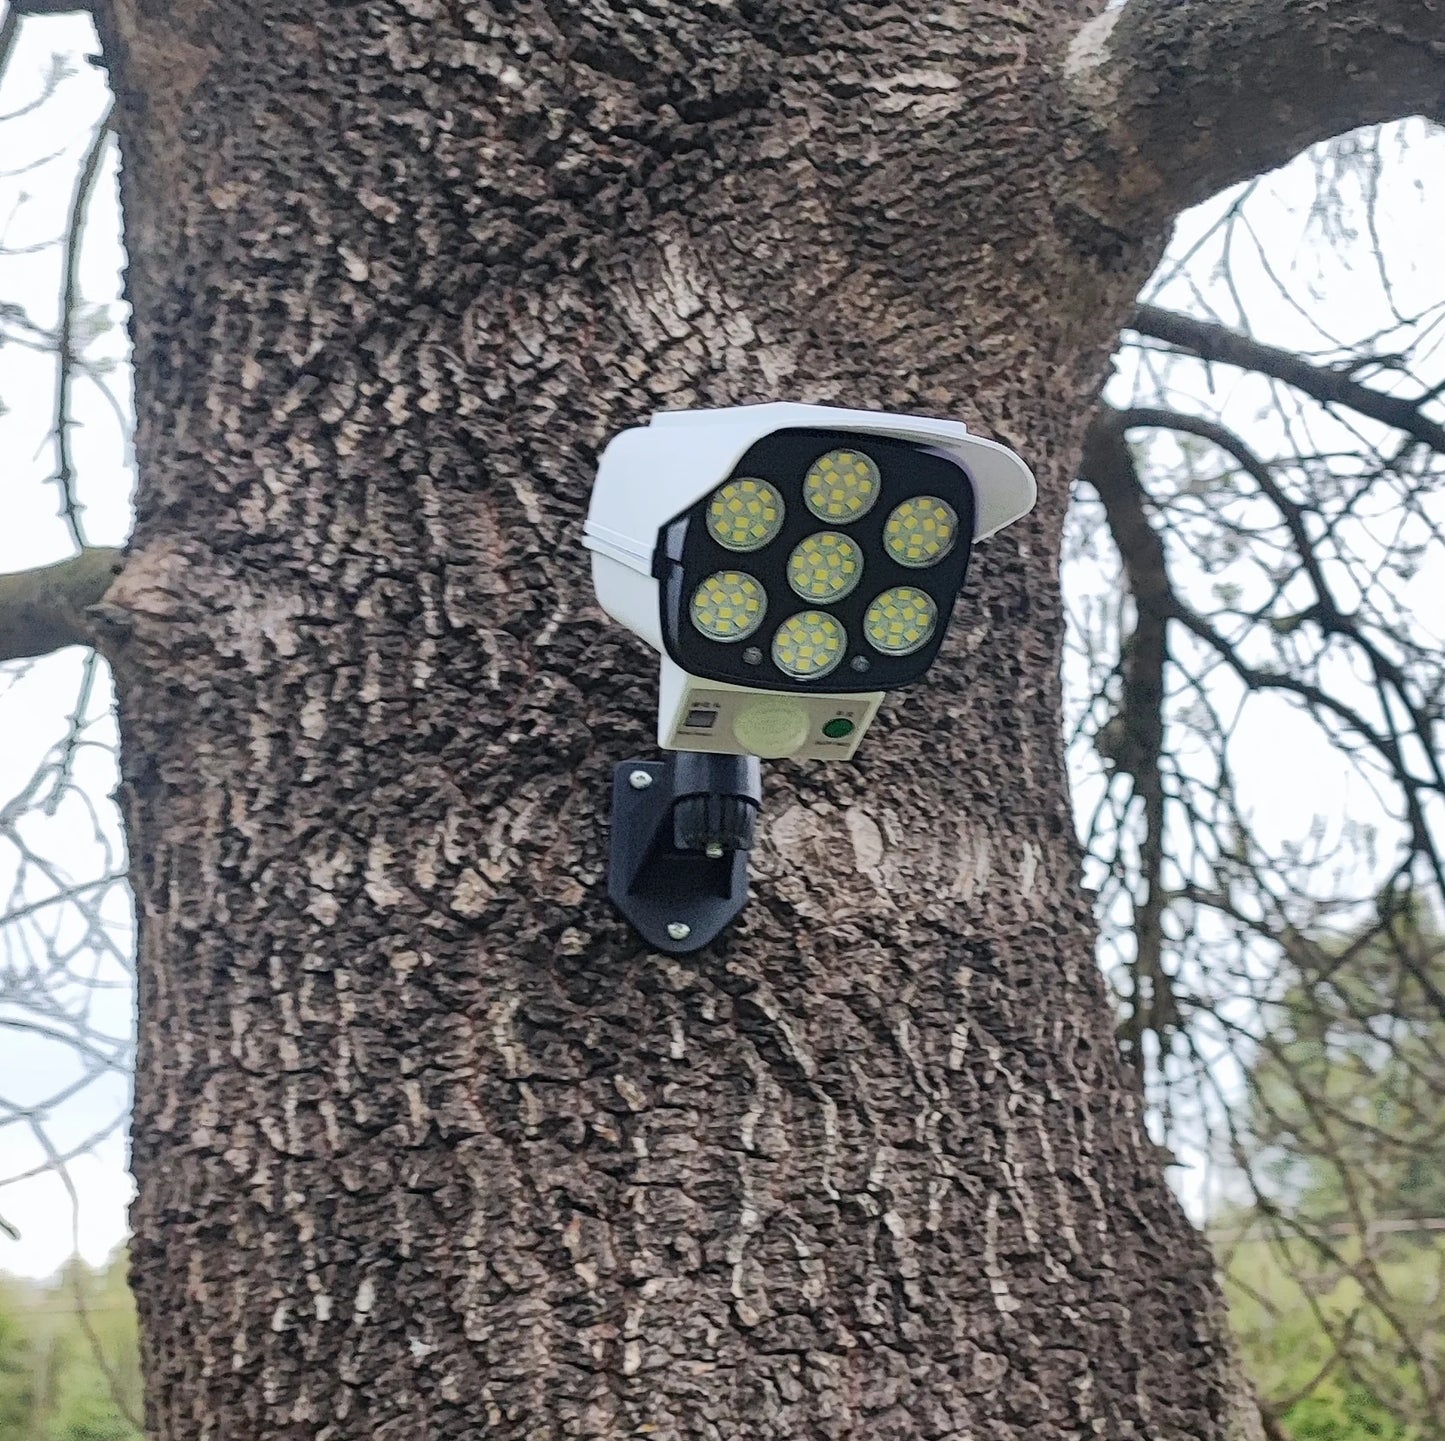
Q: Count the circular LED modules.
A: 7